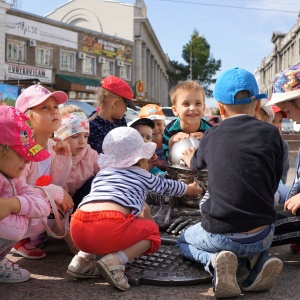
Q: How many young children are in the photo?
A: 12